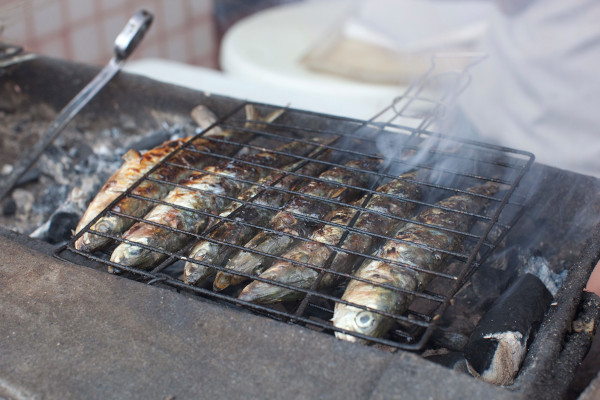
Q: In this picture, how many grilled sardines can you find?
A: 6